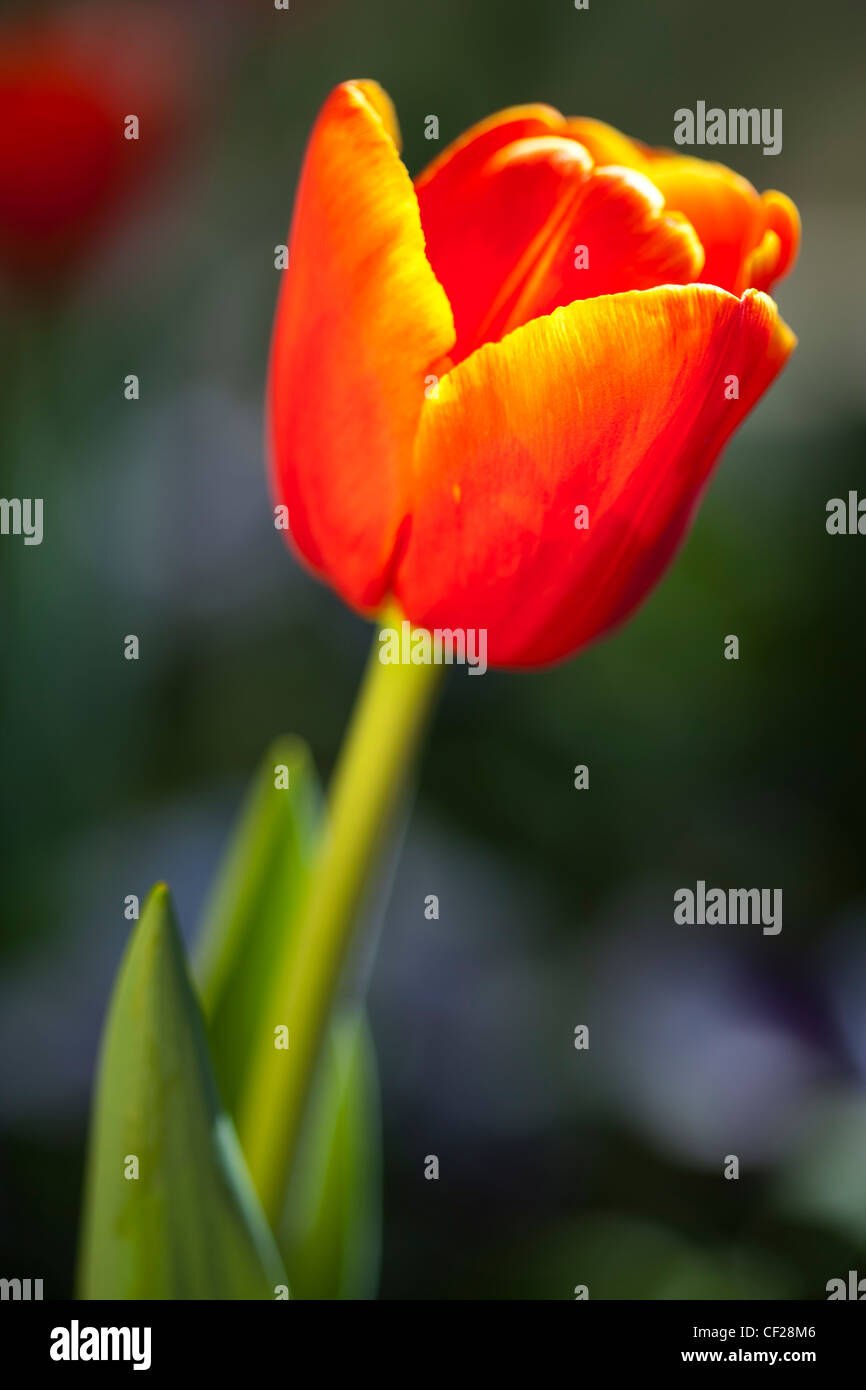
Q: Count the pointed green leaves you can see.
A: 3